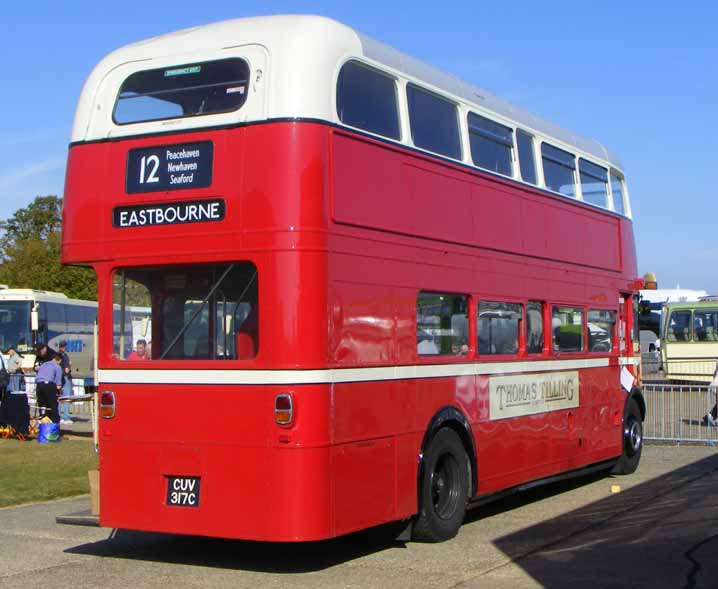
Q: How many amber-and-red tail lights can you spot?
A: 2